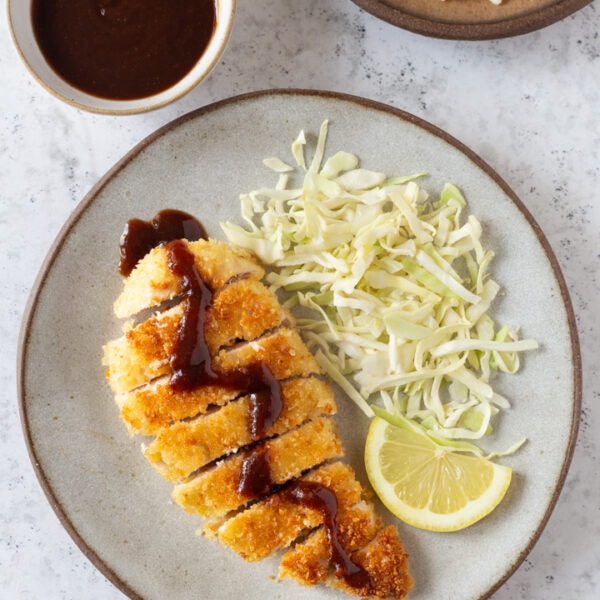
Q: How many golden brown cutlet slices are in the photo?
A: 8